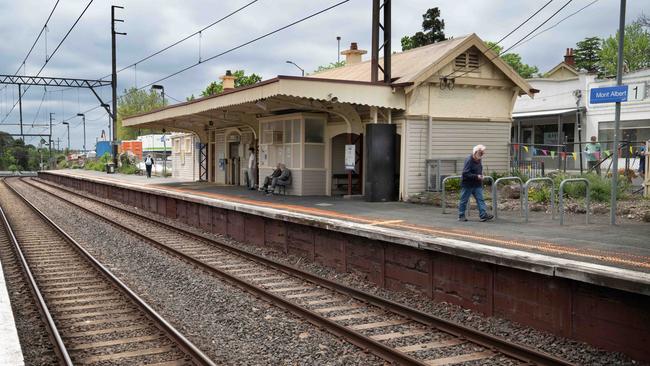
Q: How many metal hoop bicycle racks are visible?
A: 5